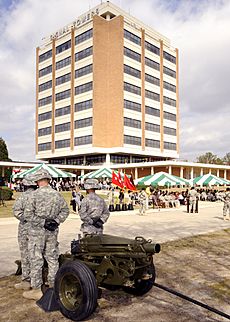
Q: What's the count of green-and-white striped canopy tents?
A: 4